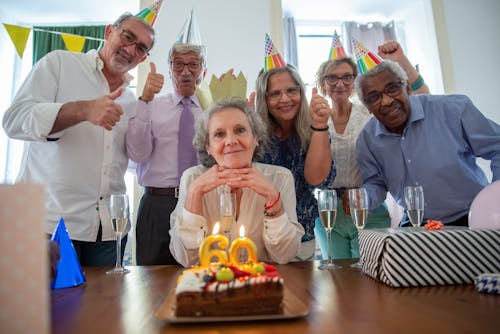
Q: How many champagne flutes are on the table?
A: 5